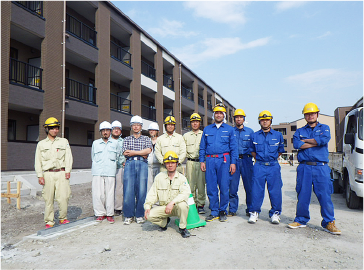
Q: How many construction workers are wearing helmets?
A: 12